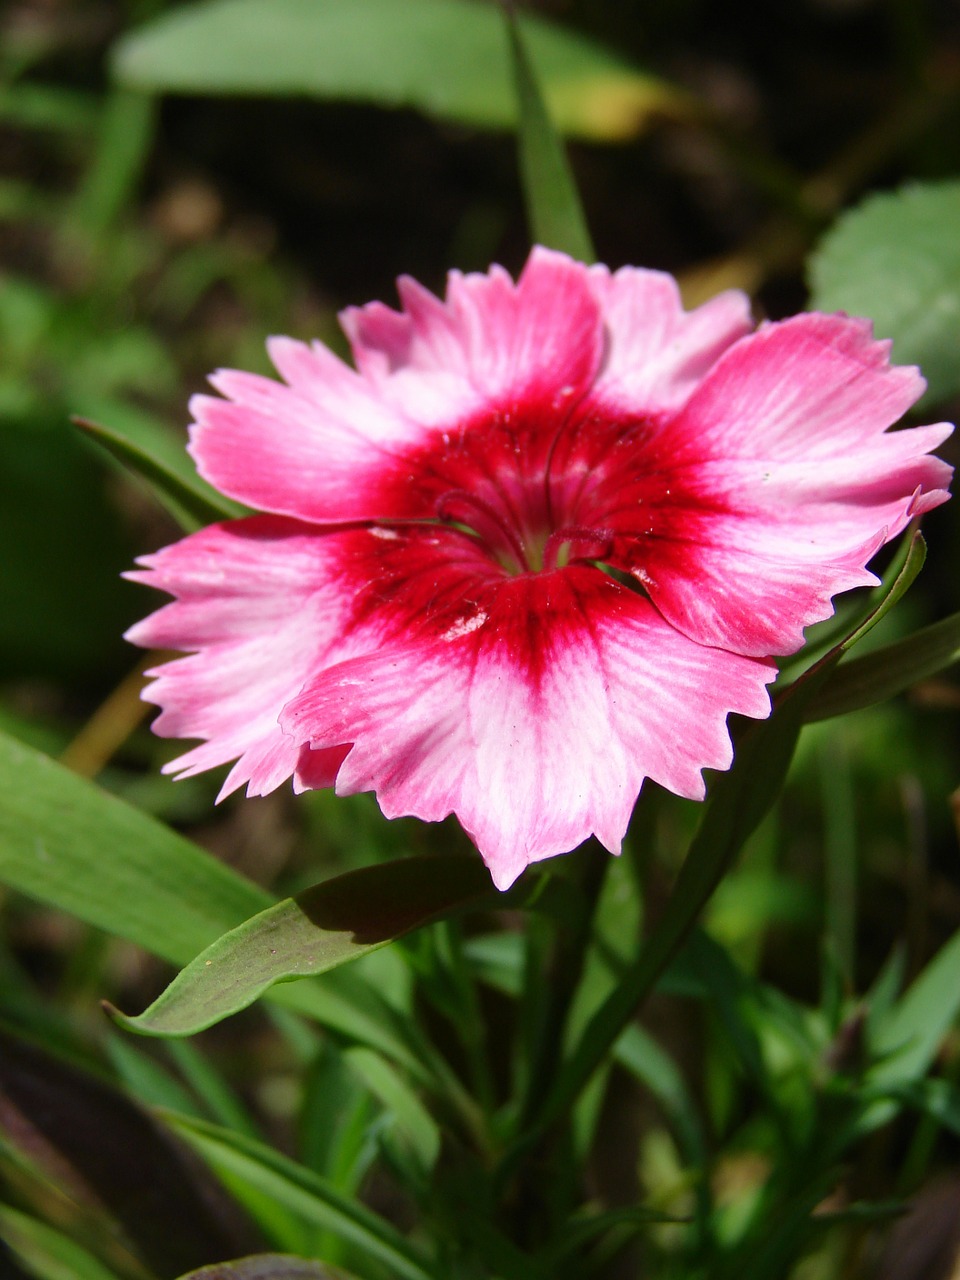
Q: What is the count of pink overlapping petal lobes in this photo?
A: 5